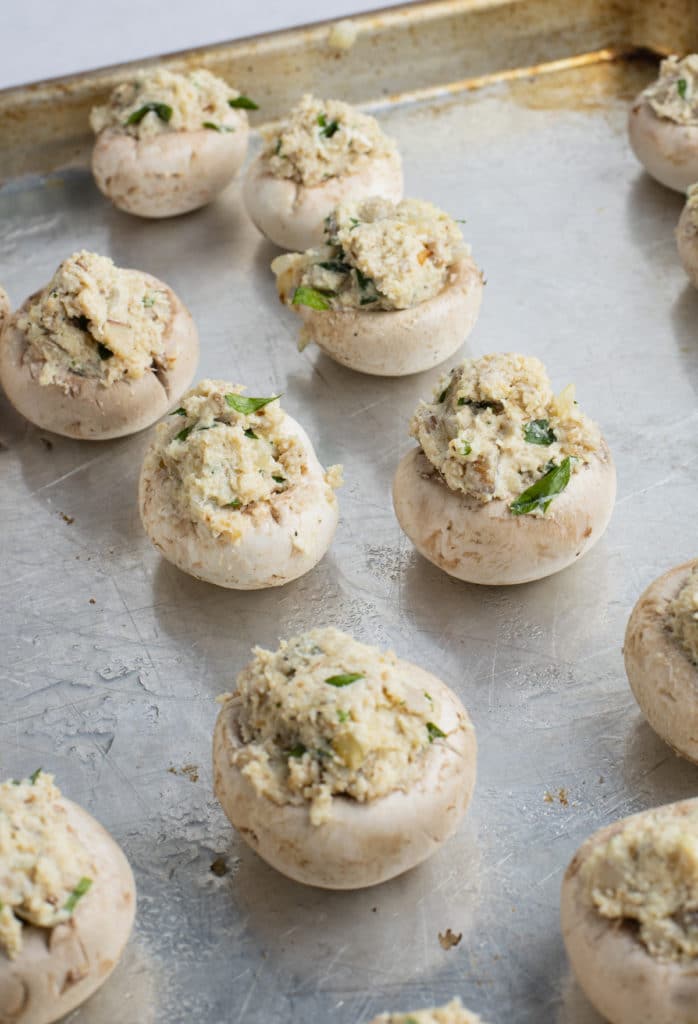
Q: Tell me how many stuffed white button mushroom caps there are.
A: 14